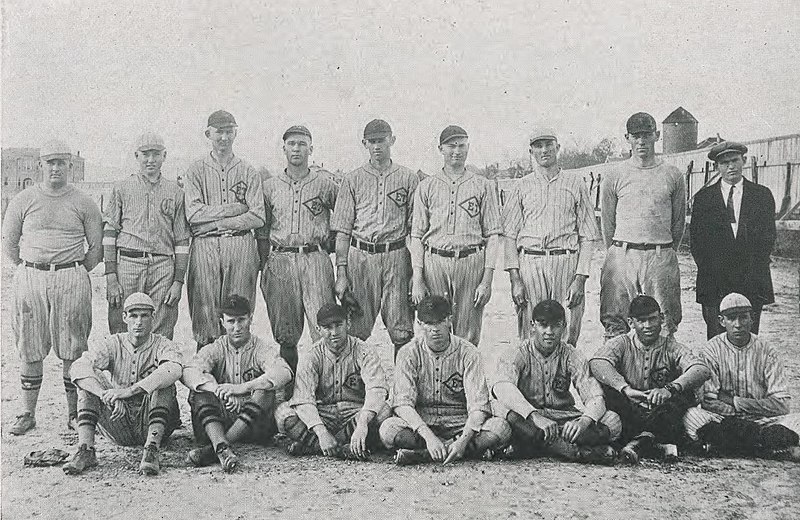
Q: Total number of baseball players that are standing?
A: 8